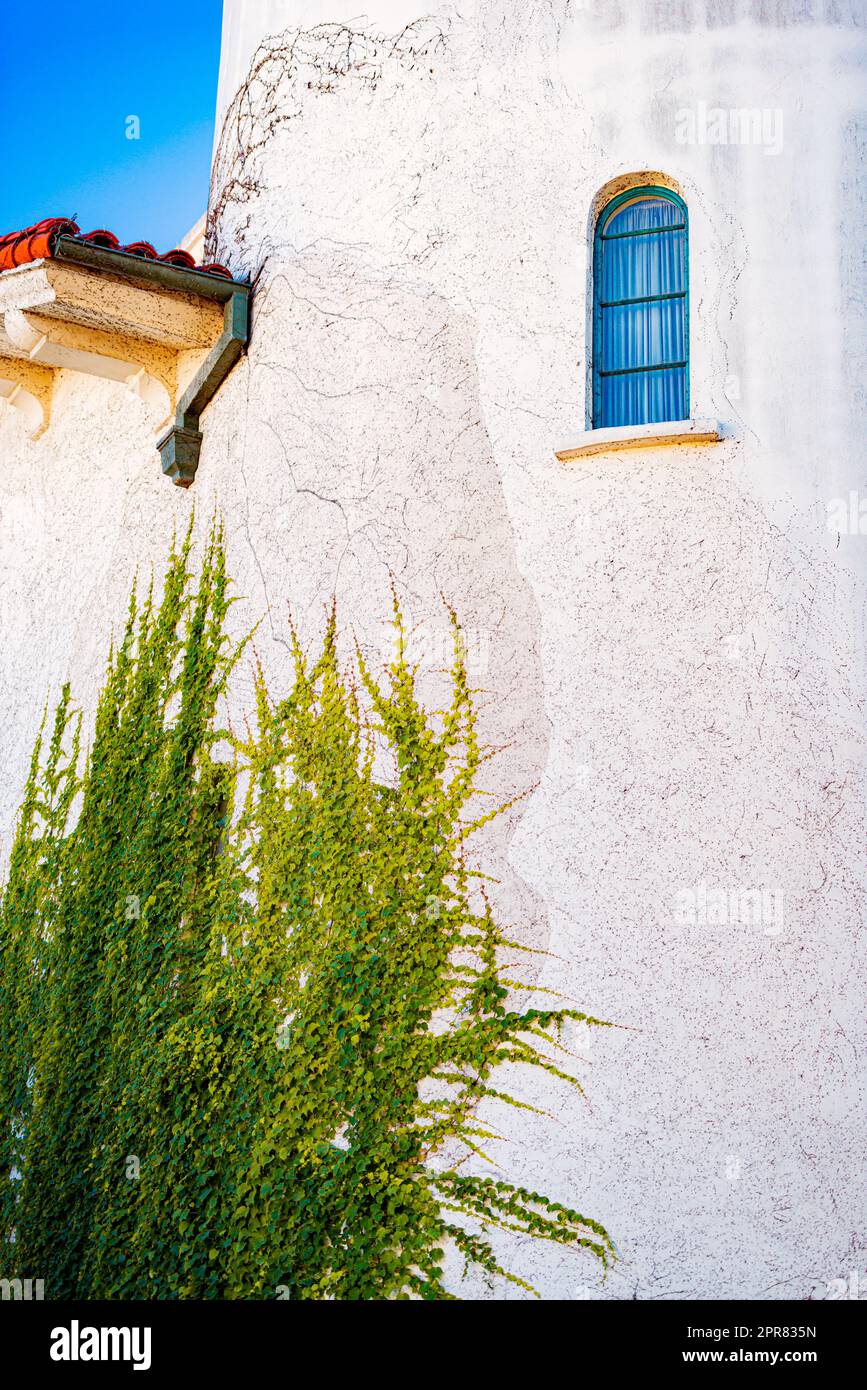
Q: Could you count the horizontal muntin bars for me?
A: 3